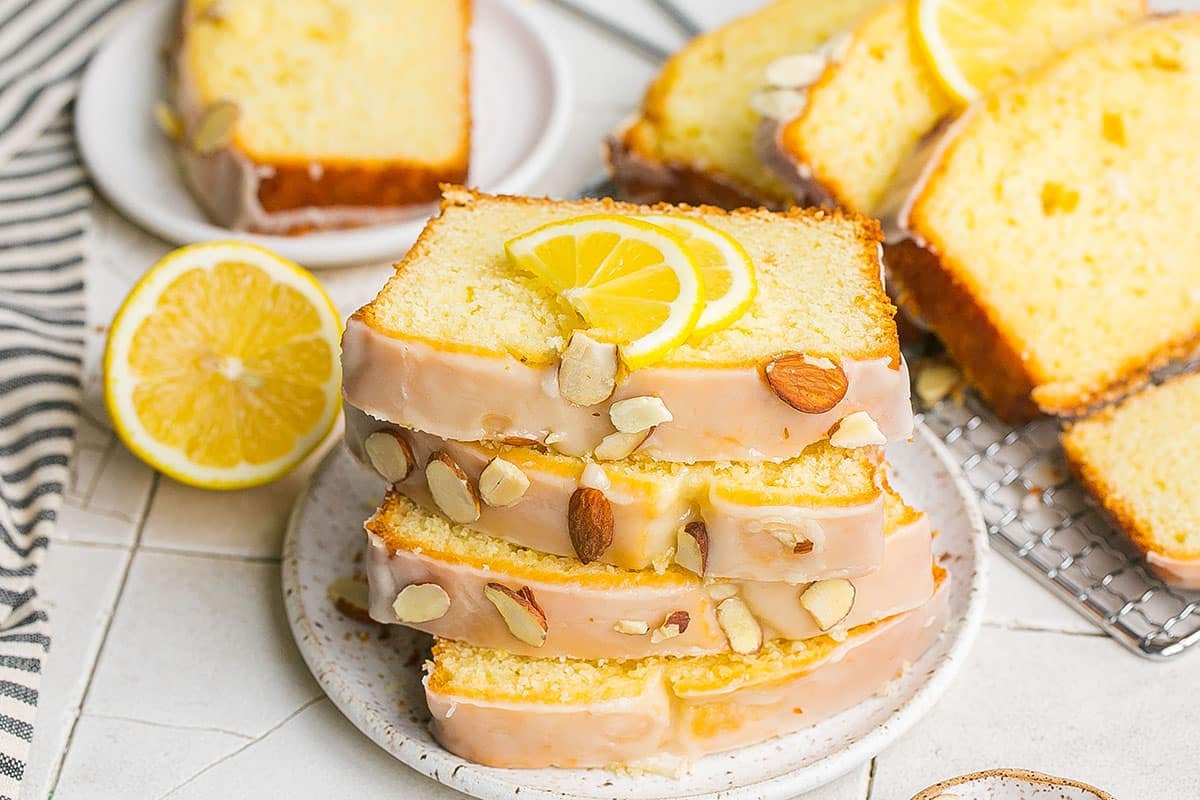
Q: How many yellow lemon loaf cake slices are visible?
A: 9